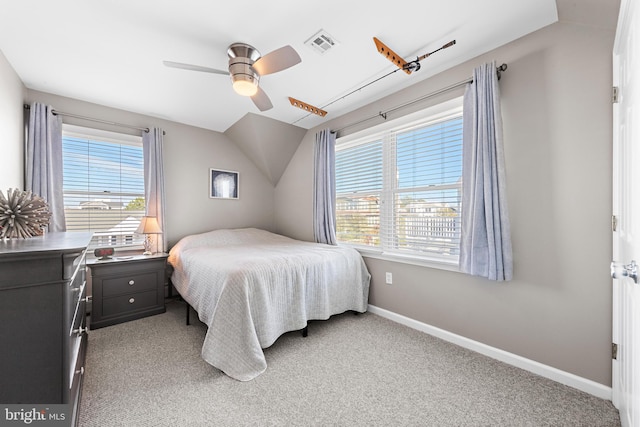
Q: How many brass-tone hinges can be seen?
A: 3